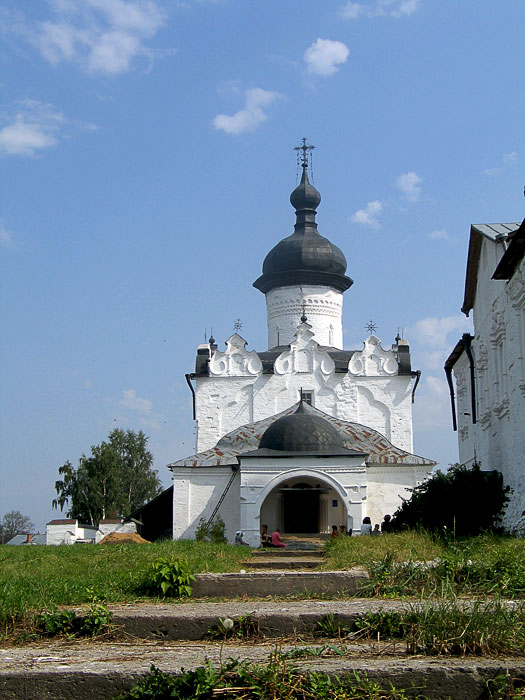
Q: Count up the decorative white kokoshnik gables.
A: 3